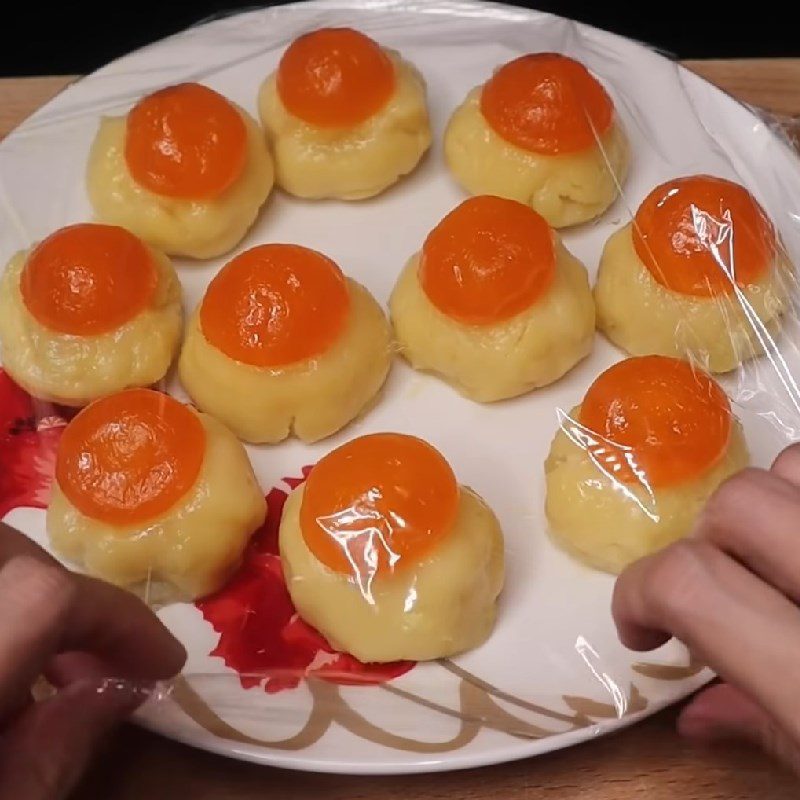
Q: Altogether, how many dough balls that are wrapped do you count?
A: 10